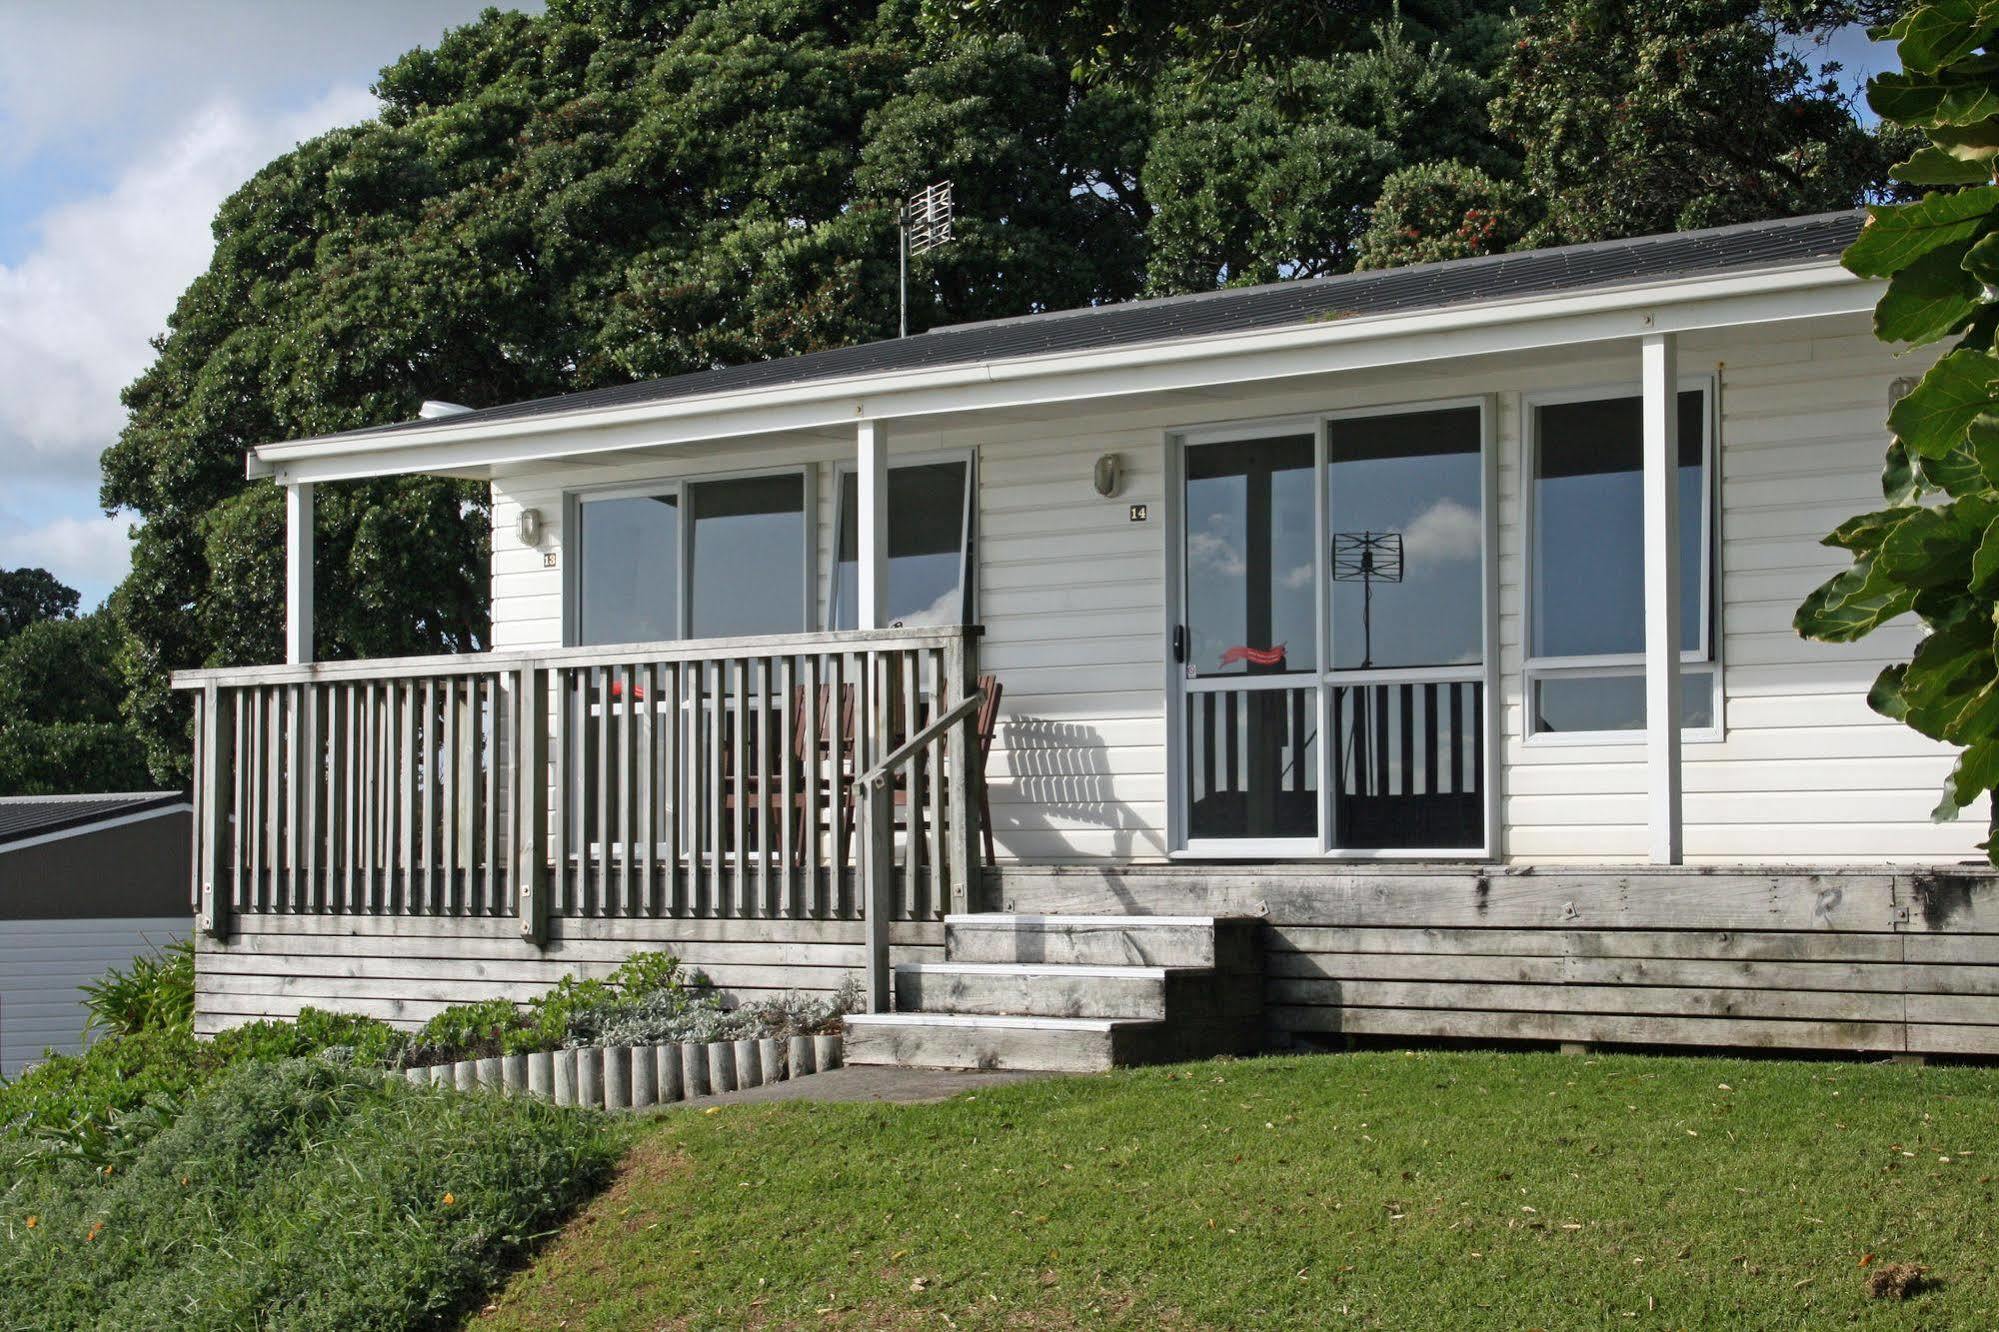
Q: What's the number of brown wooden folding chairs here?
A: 2